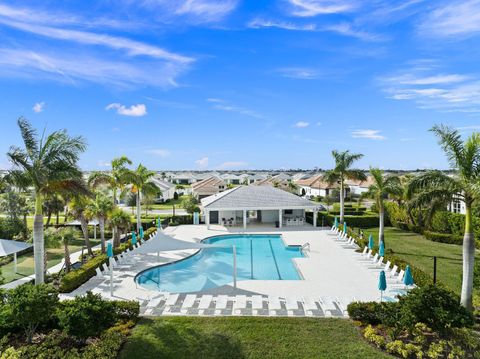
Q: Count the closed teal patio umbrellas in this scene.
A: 10